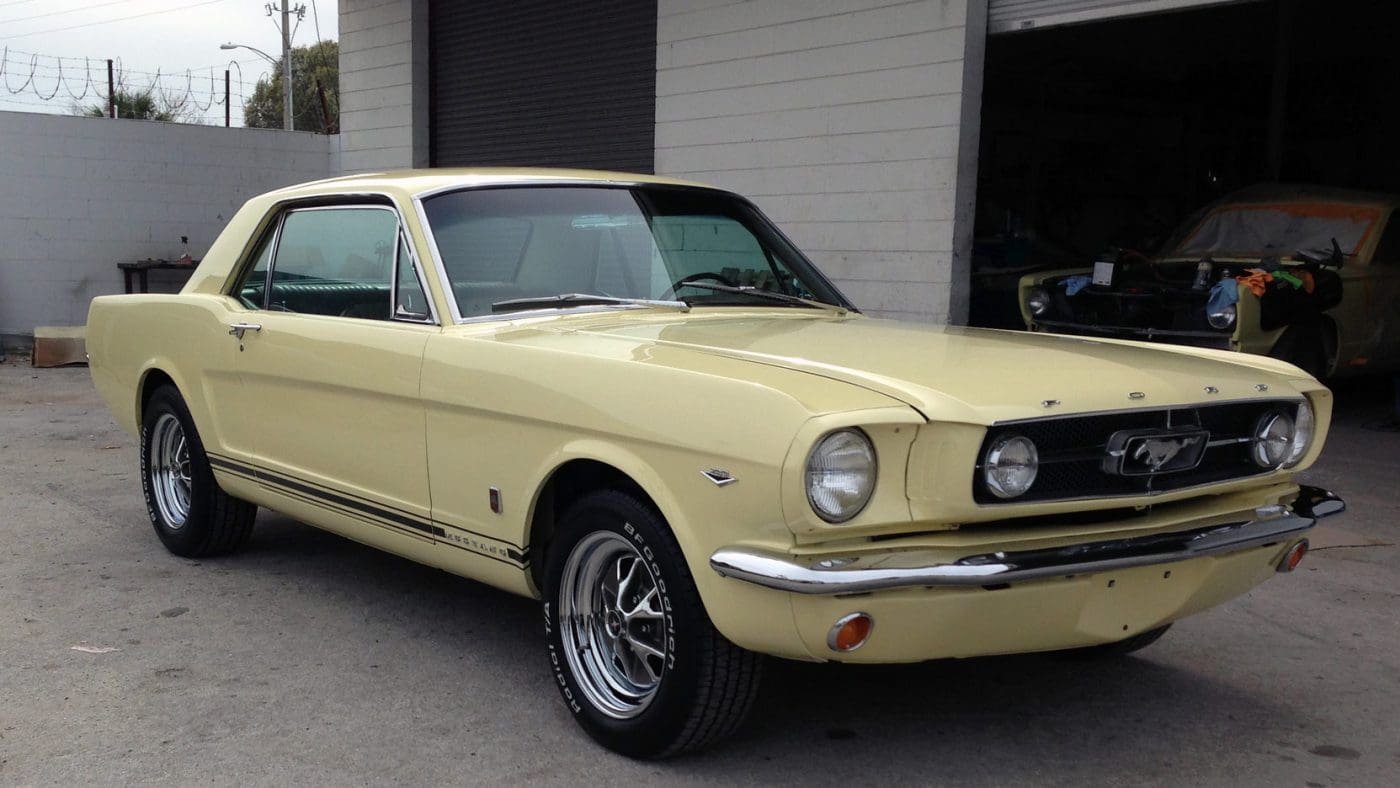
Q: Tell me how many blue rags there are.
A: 2